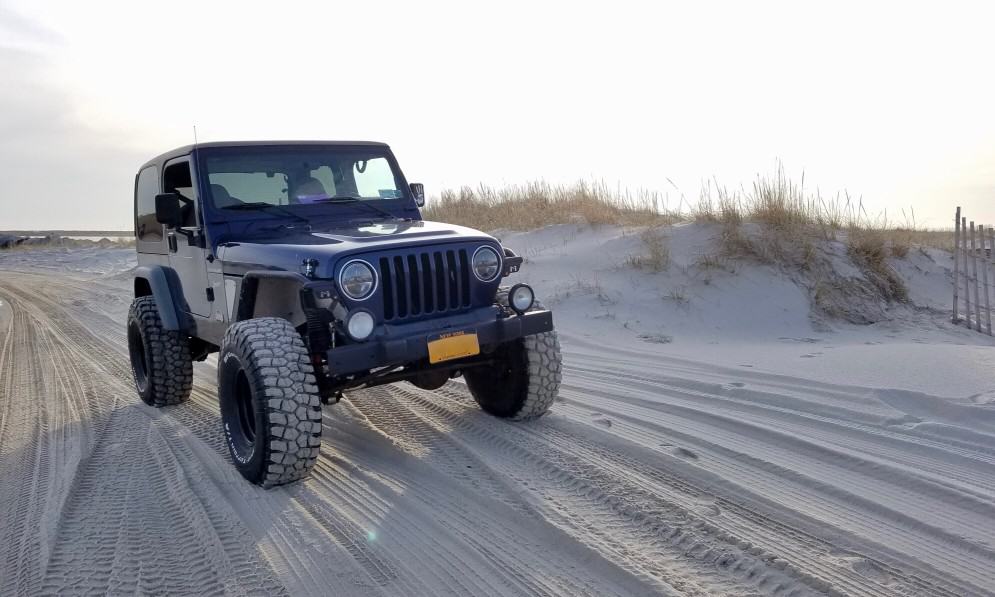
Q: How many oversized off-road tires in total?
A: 3